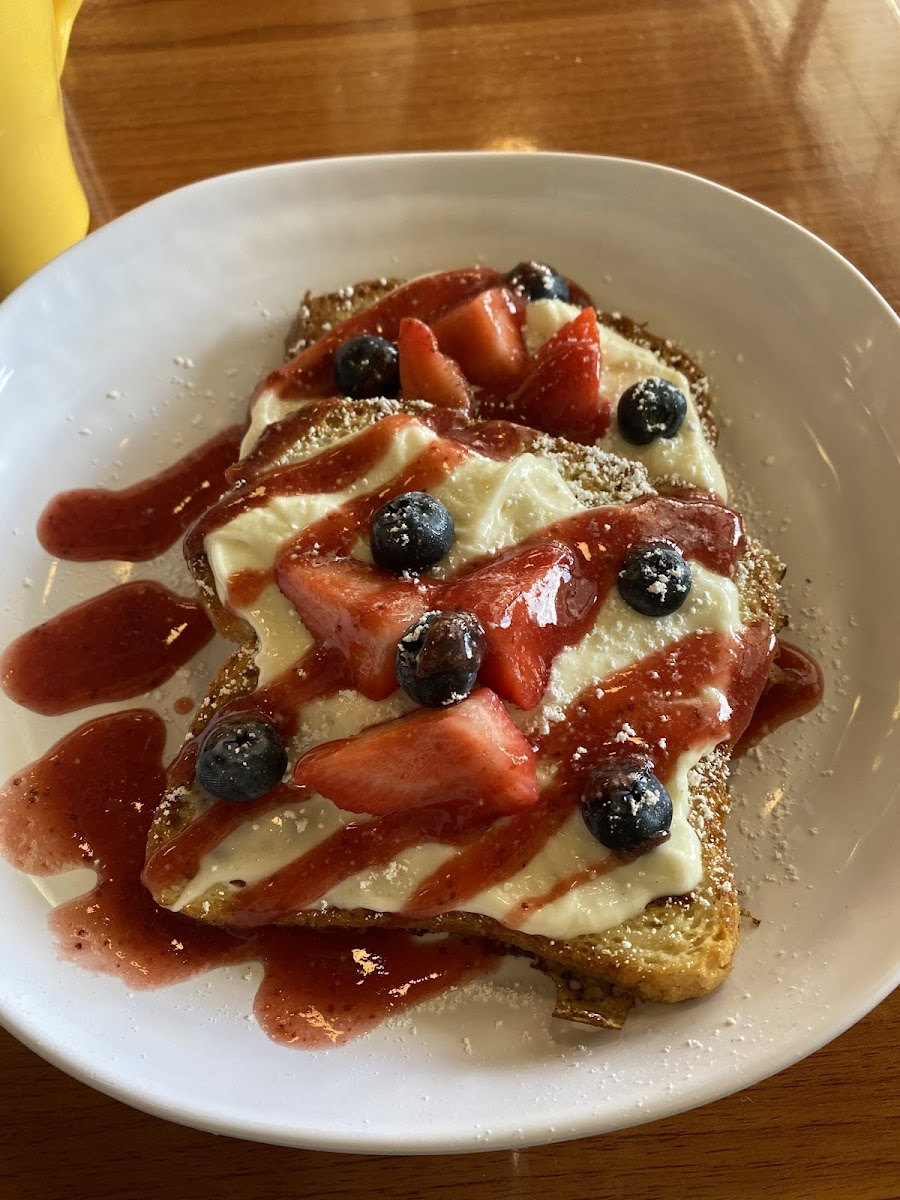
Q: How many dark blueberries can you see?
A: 8